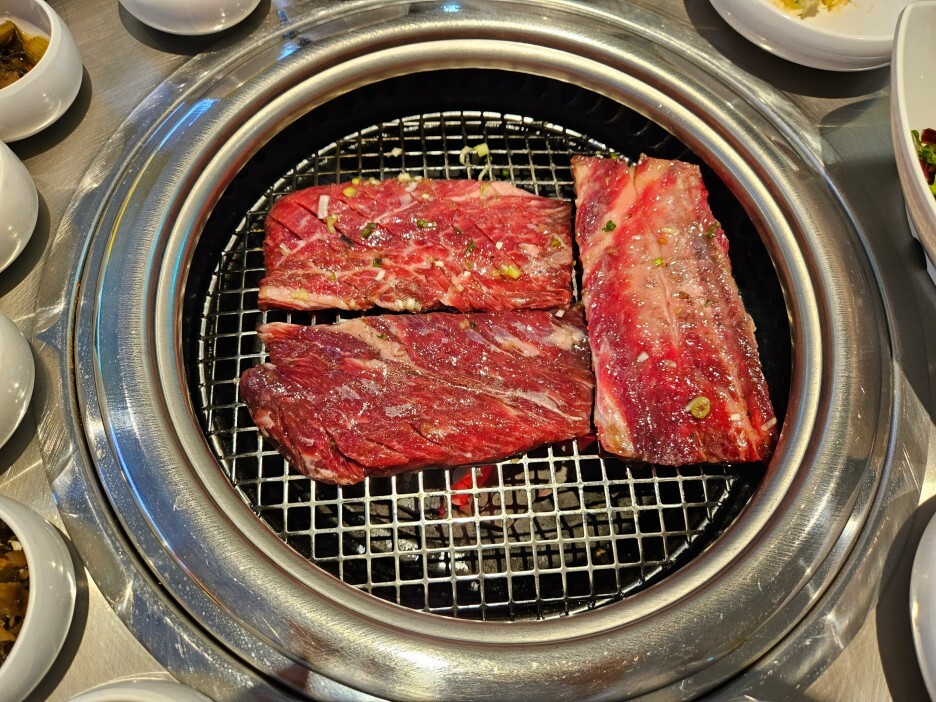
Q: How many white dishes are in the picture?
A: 9